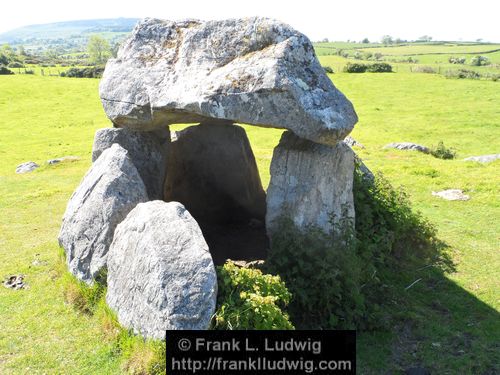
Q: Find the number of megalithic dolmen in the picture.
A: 1